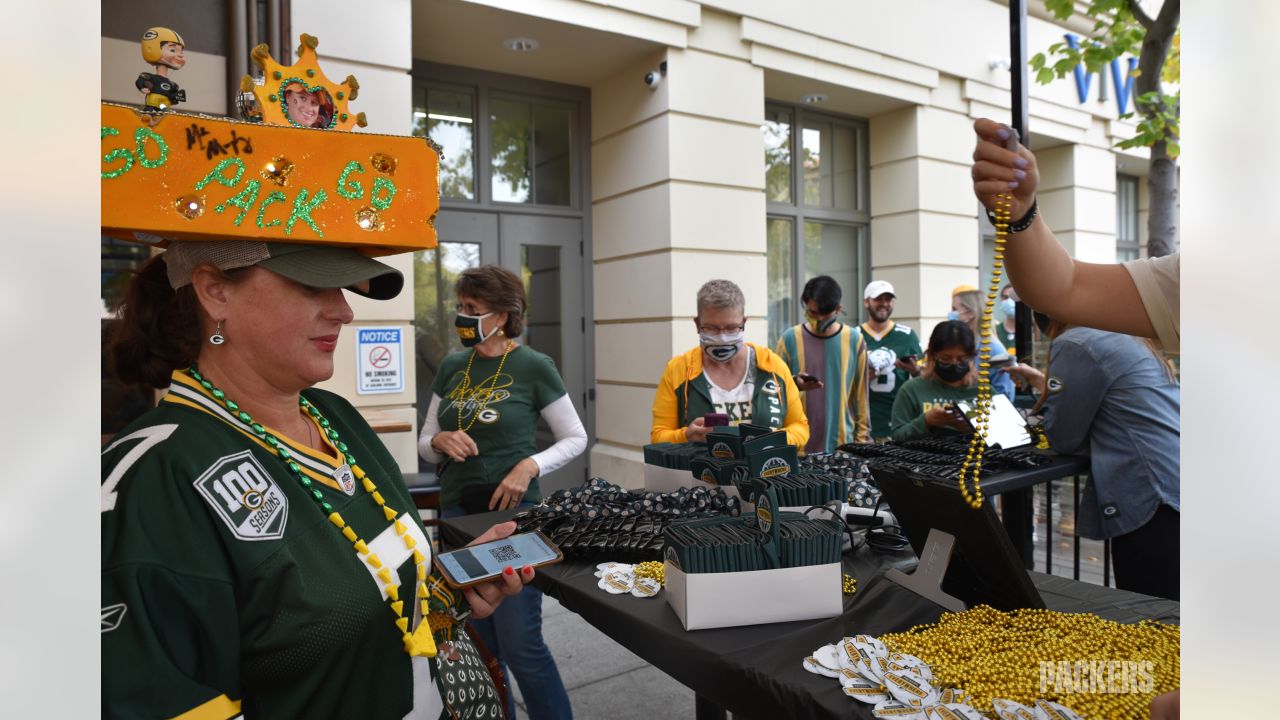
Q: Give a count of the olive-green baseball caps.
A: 1